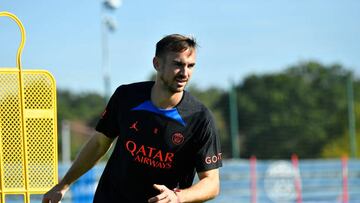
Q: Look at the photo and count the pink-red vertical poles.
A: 3